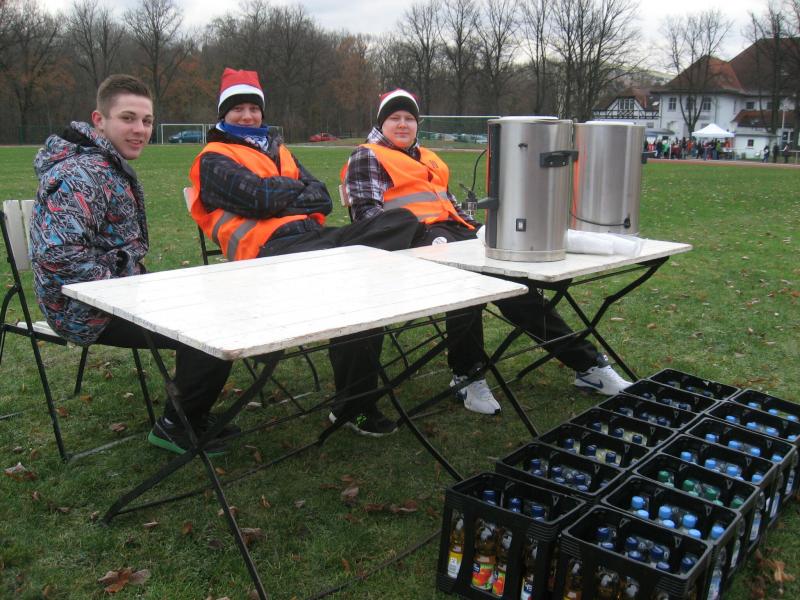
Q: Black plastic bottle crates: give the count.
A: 14